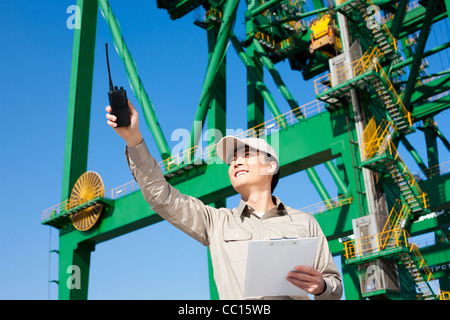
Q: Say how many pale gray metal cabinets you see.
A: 2